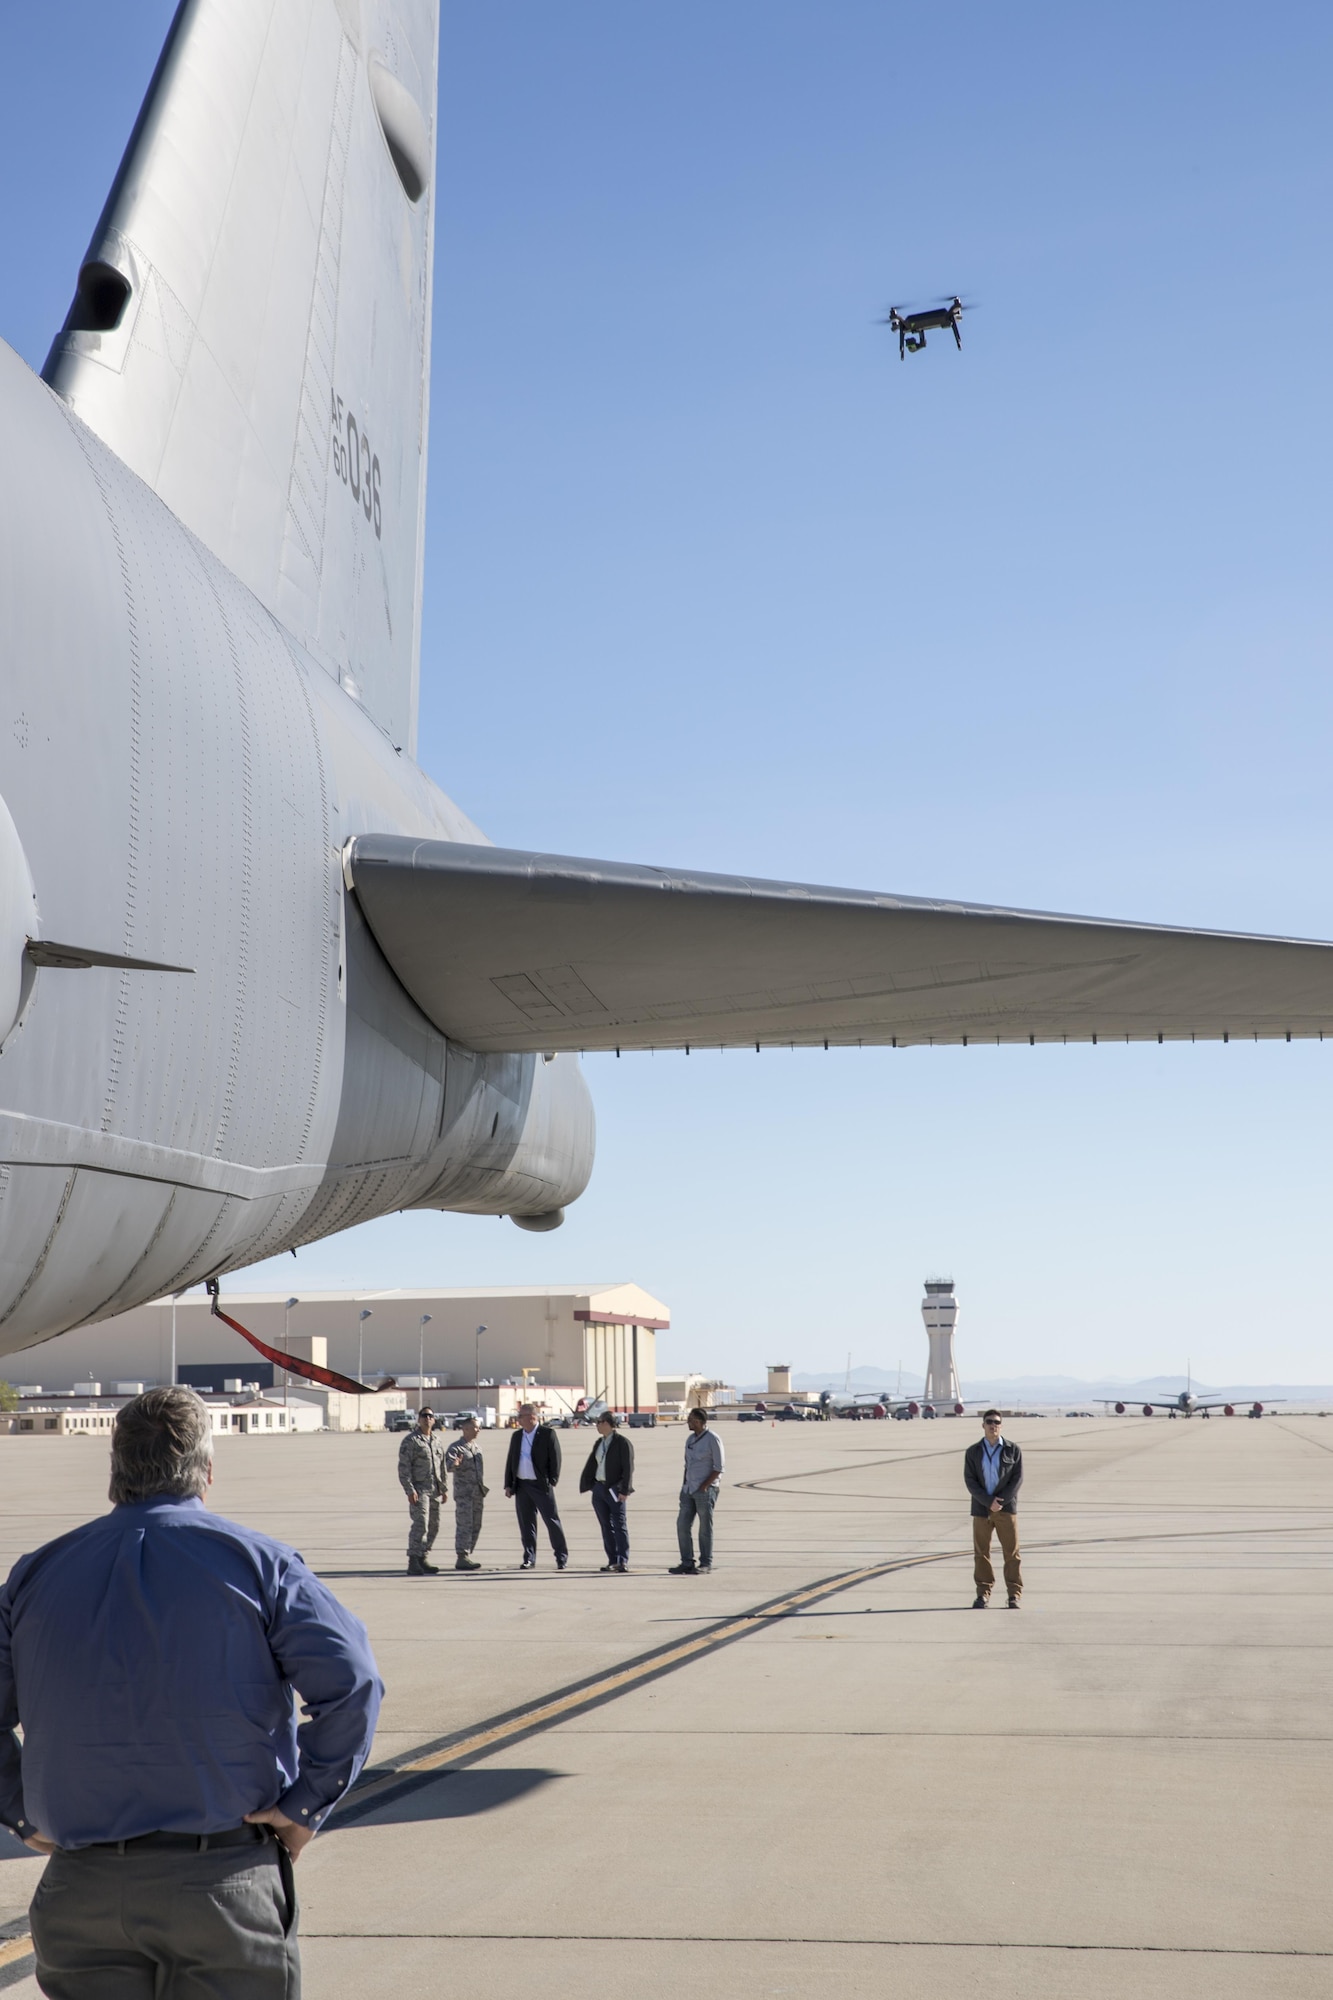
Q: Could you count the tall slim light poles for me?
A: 5